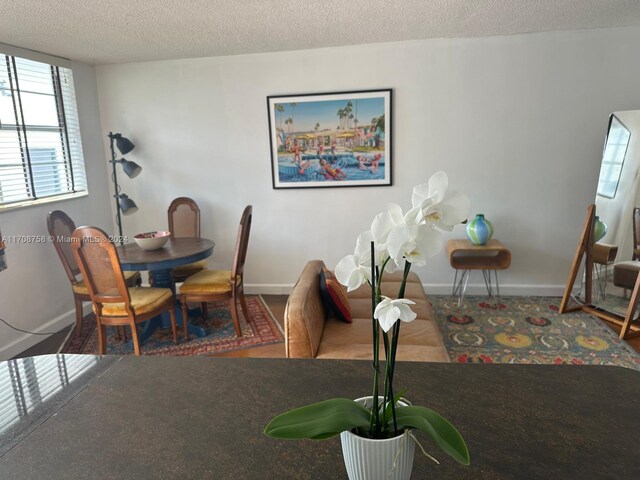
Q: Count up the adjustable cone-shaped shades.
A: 3